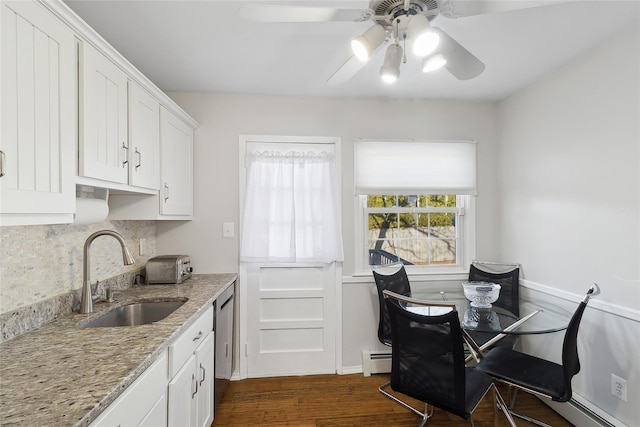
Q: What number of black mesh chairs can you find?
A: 4